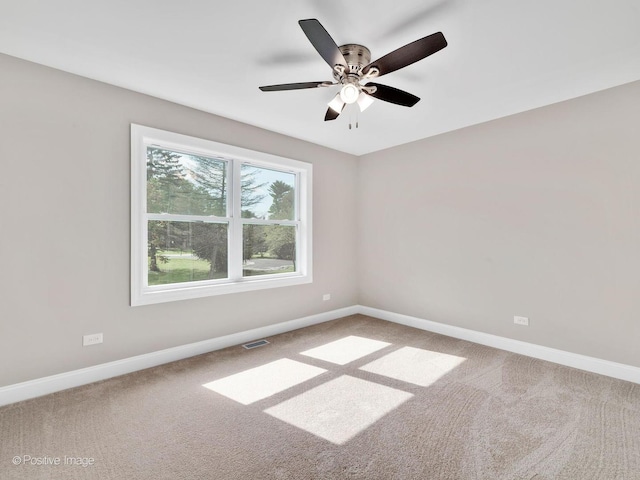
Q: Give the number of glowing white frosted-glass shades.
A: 3